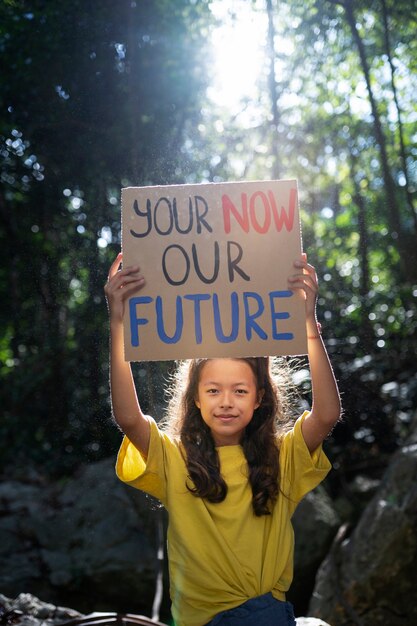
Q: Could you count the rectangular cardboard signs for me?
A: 1